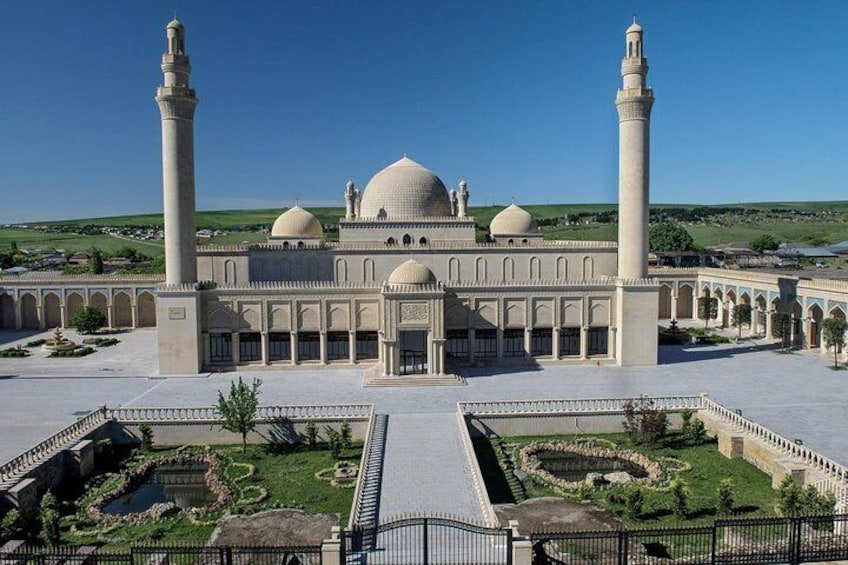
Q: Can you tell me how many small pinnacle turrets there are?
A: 4